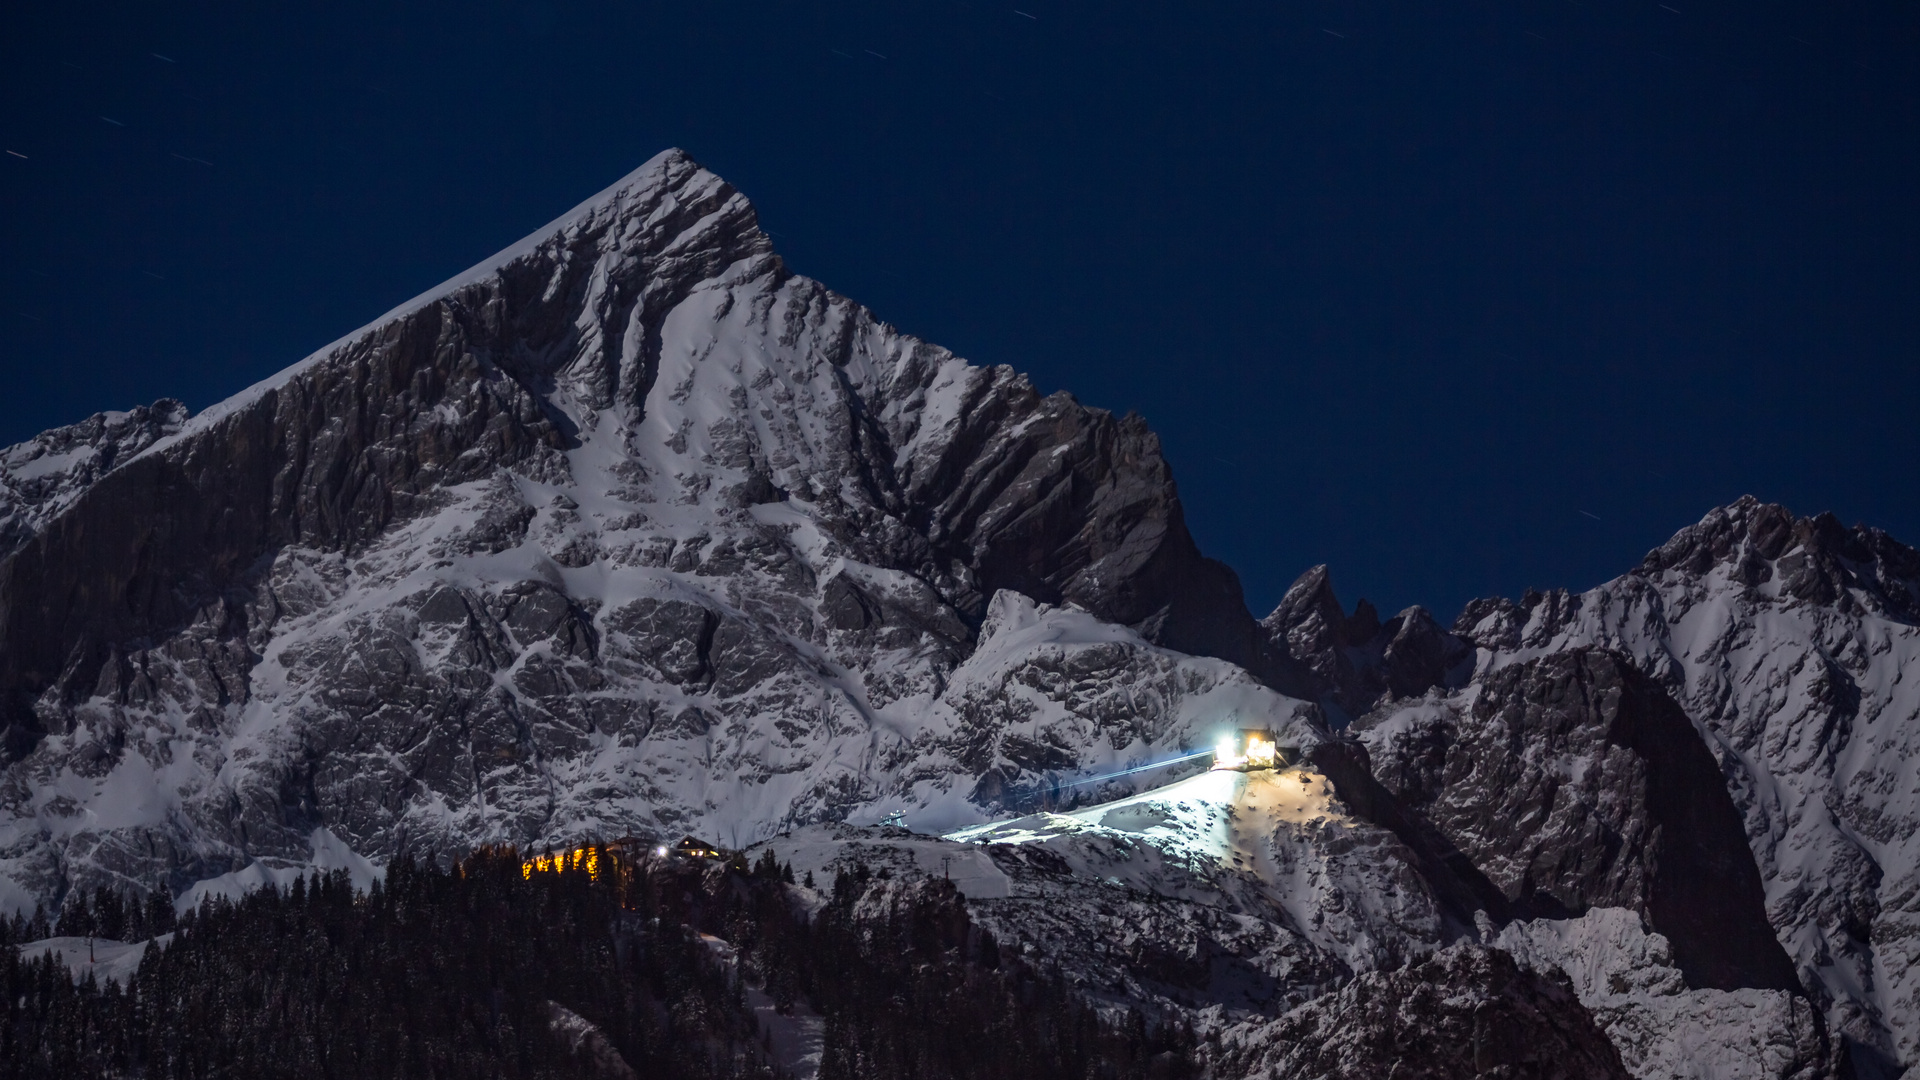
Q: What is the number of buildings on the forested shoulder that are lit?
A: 2